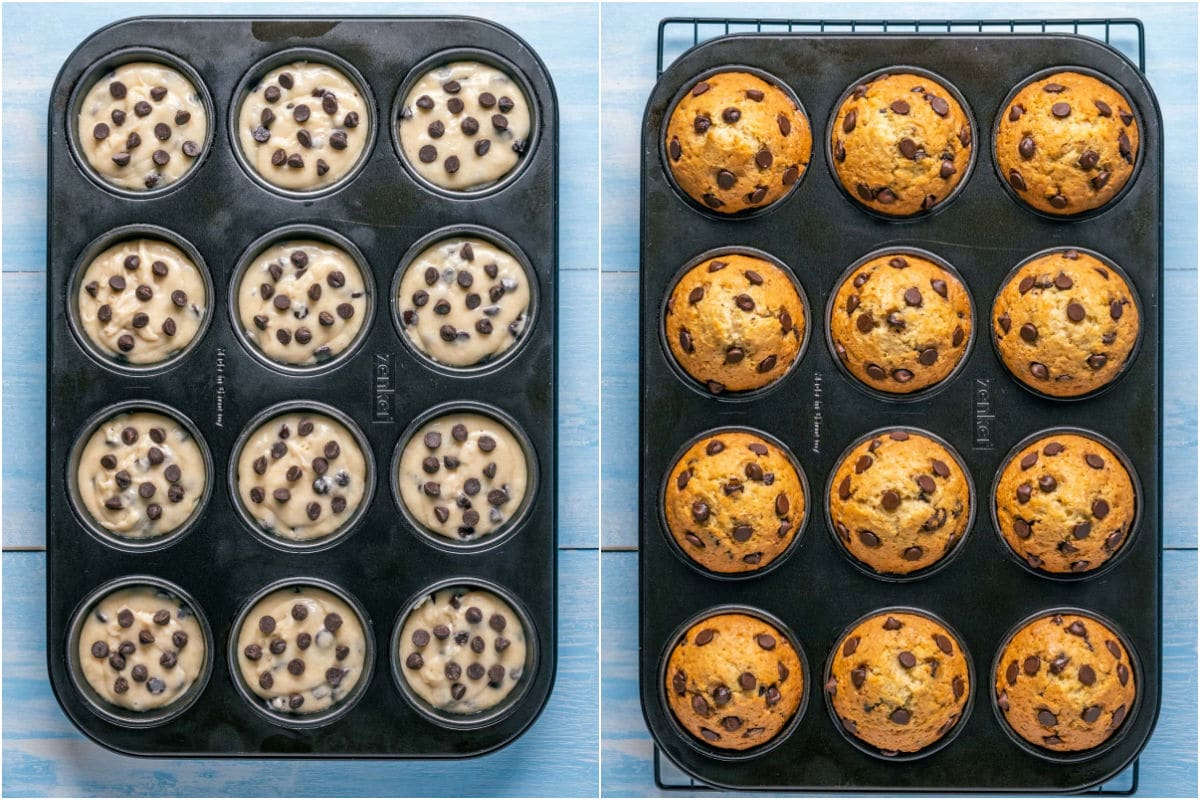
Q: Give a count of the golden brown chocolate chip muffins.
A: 12